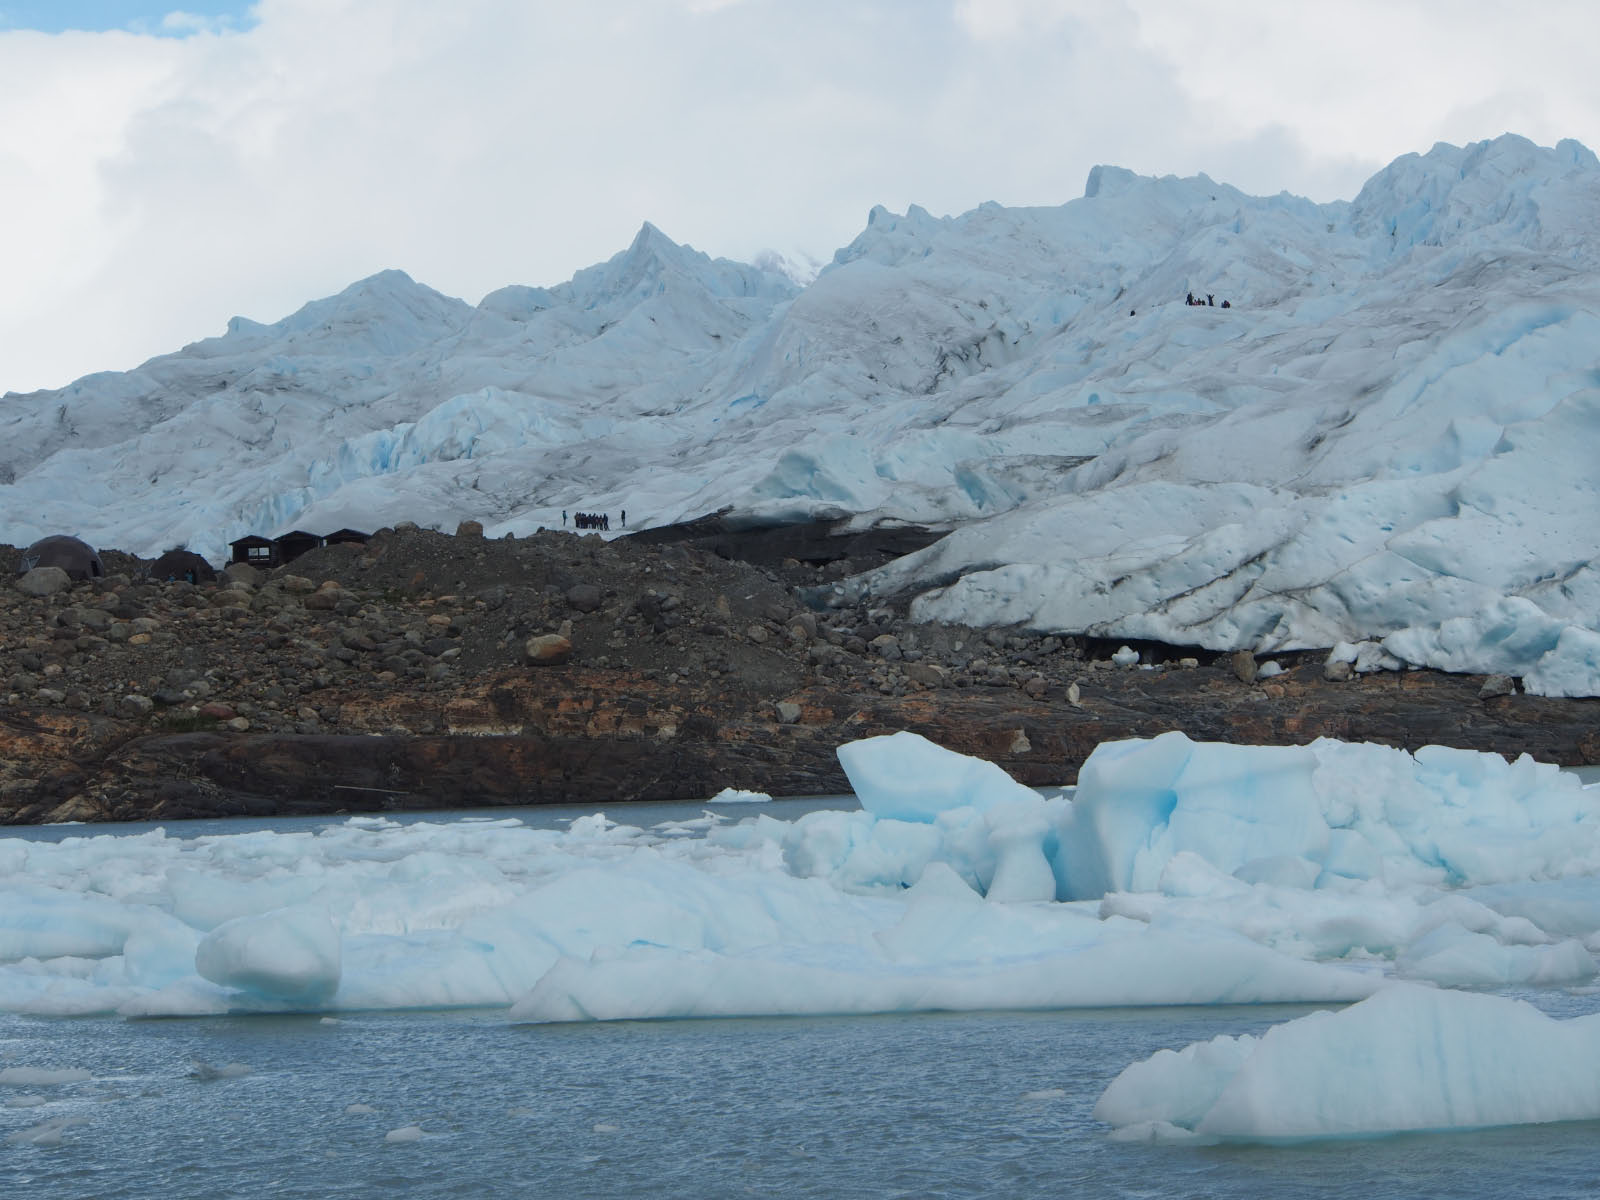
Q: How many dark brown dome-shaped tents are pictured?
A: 2